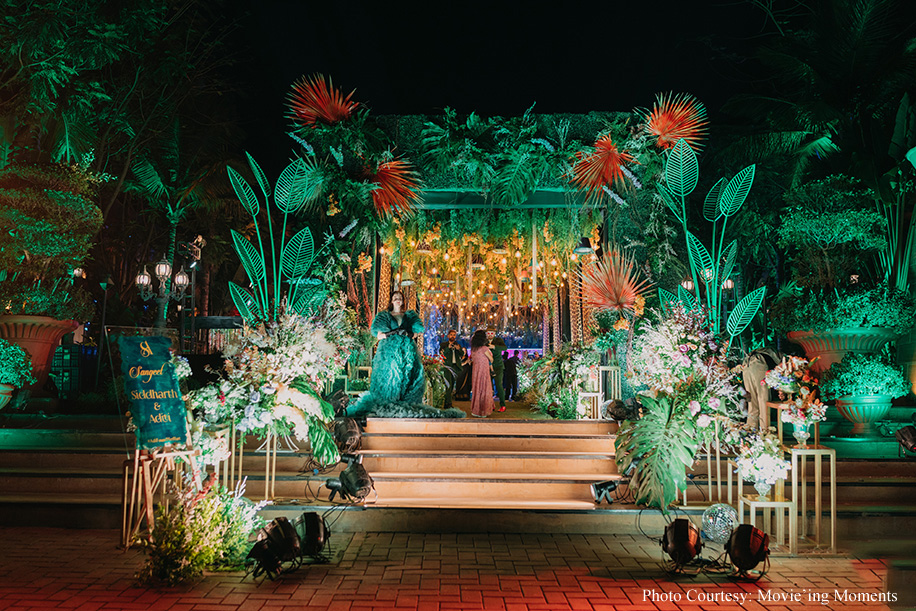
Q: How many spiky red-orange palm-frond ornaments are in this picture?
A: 5